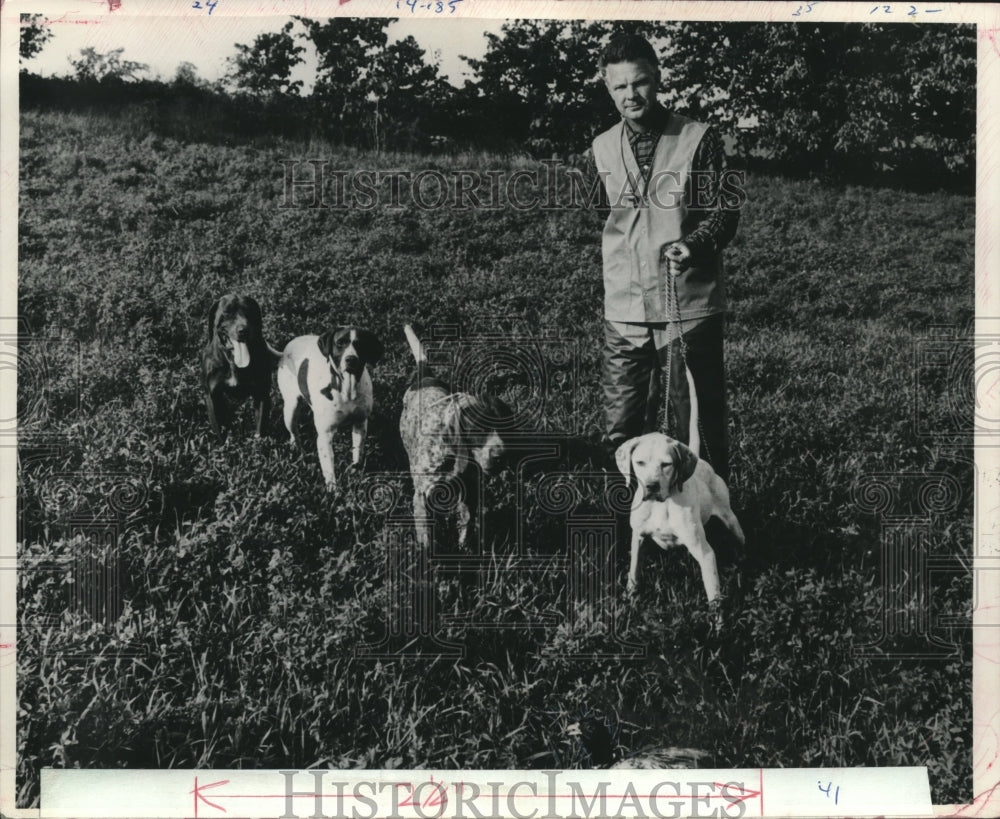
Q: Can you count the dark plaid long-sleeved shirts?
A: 1